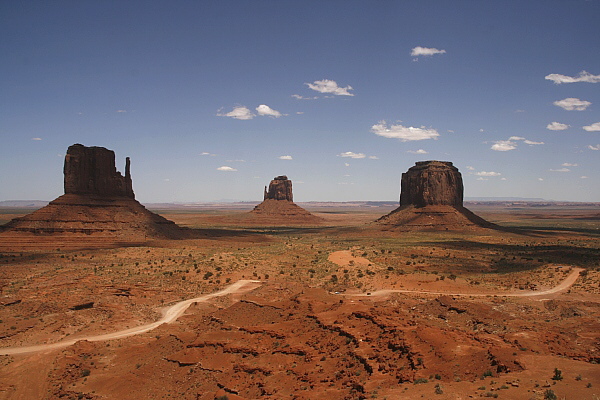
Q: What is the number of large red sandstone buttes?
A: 3